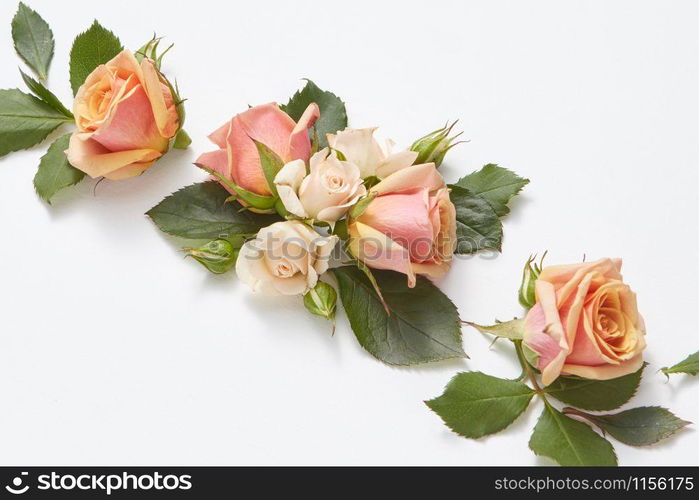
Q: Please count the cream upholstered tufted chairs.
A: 0